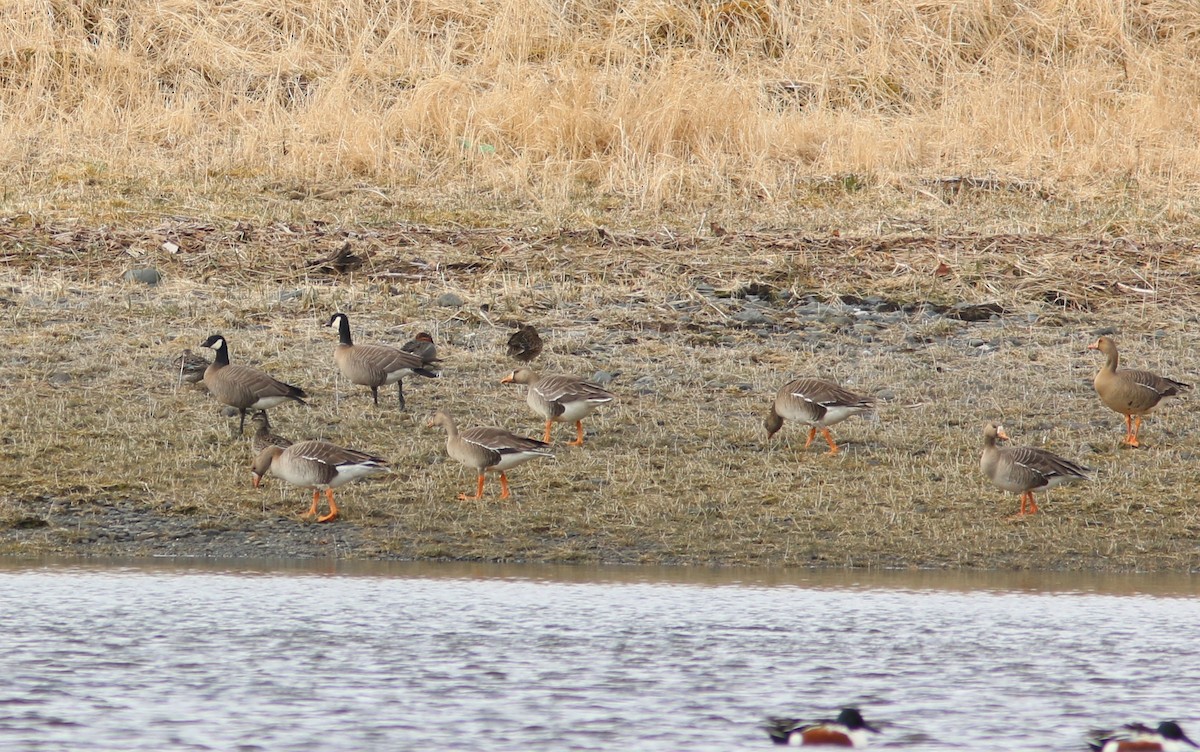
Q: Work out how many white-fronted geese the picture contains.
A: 6